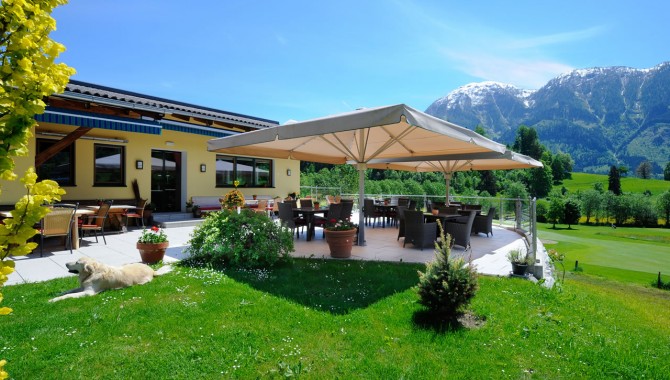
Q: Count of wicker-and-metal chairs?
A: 3